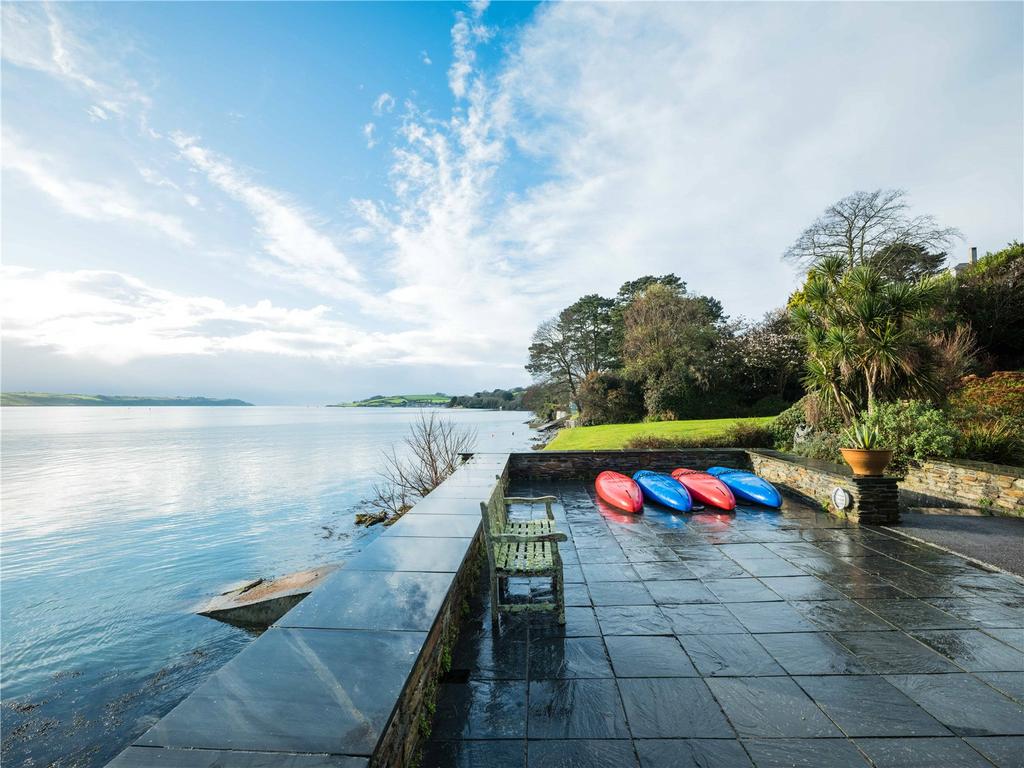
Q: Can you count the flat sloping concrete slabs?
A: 1